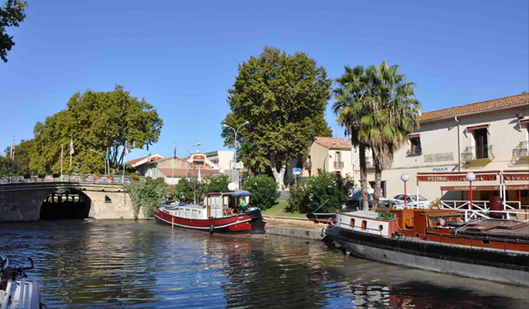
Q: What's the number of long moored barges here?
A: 2